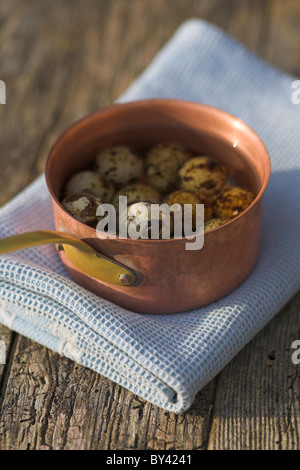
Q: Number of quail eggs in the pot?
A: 10